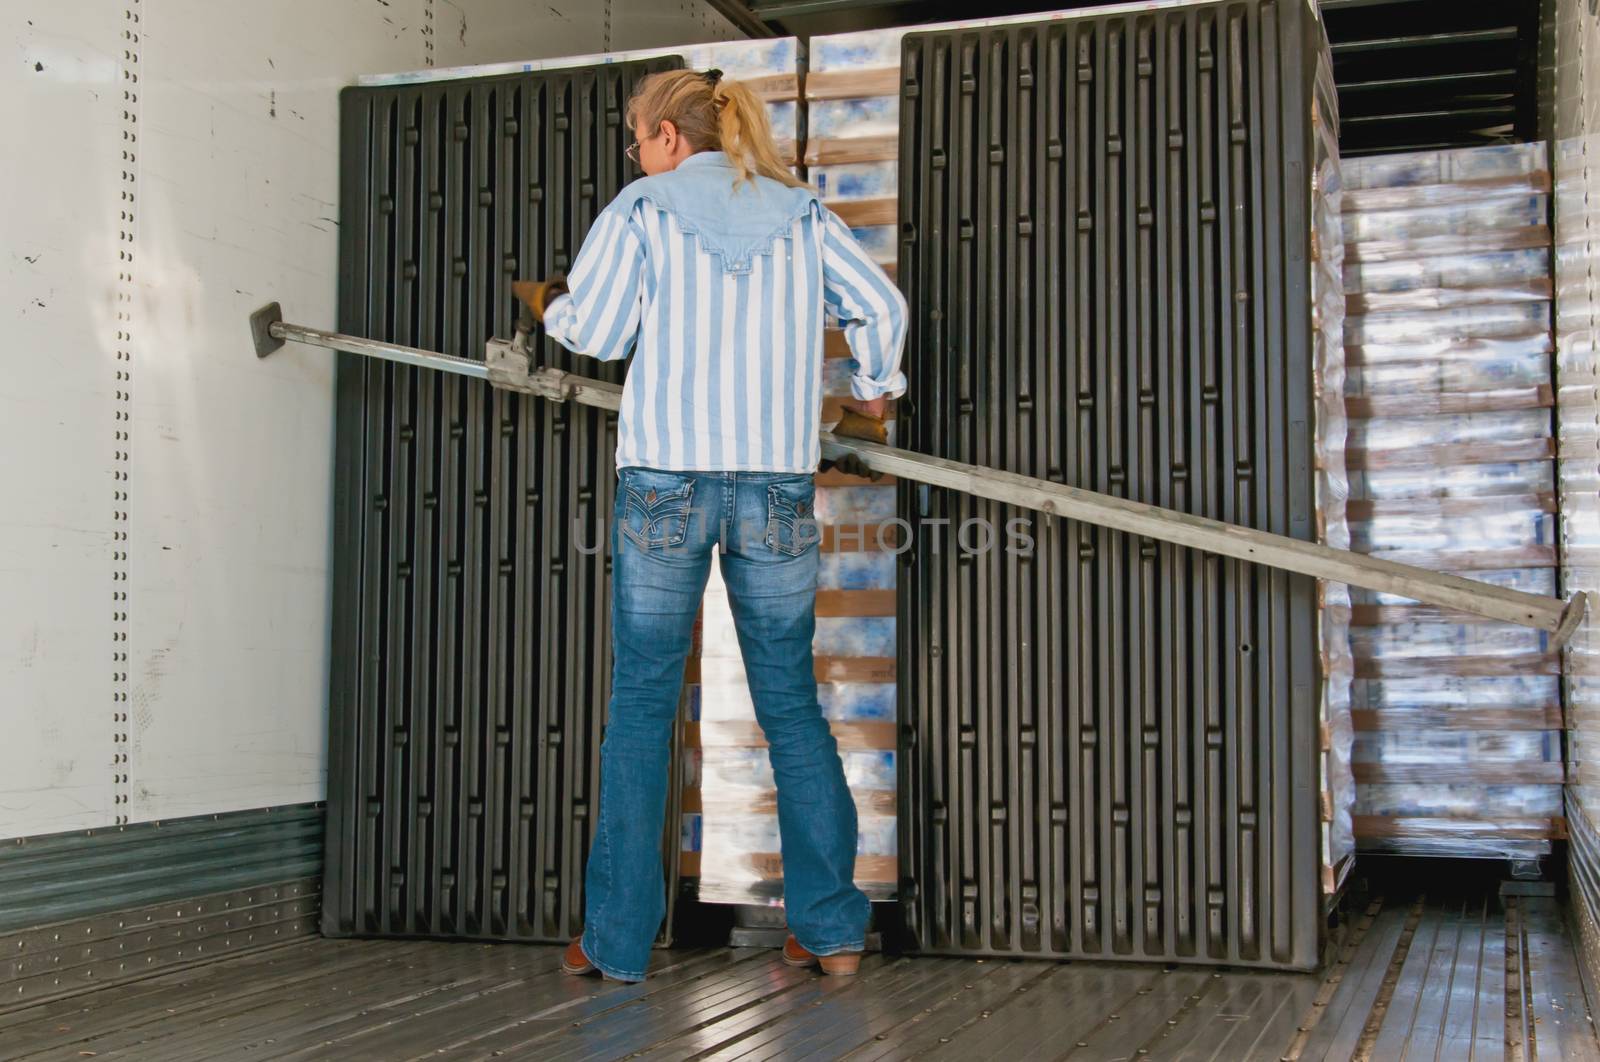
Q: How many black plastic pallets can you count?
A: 2